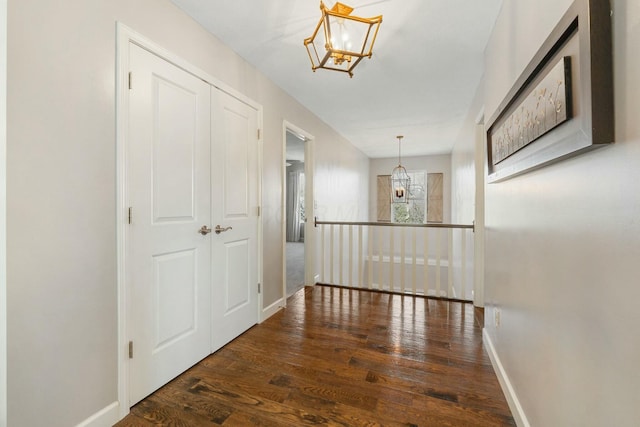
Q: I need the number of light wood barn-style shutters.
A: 2